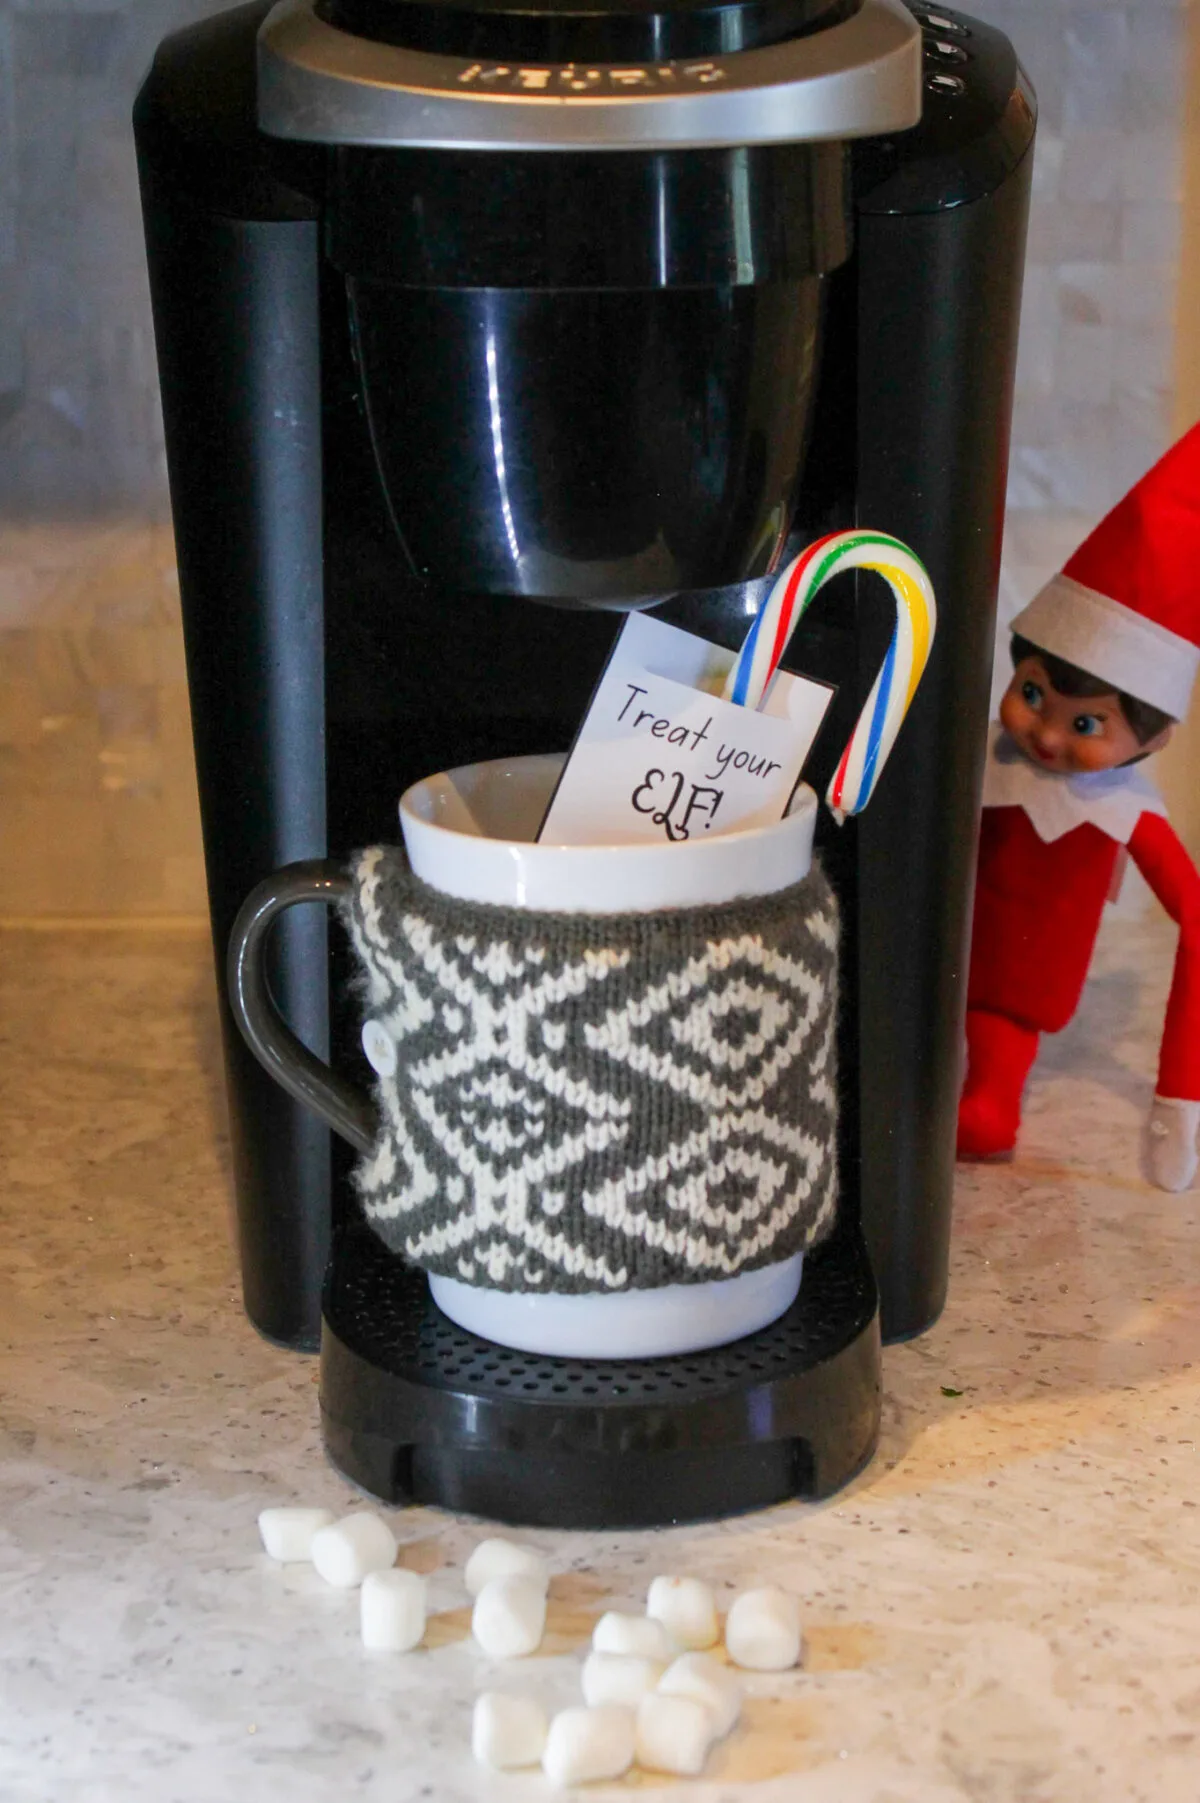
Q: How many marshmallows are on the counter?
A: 13